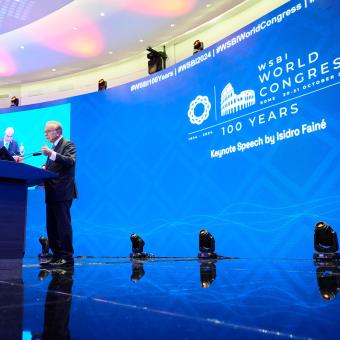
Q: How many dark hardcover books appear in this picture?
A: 0